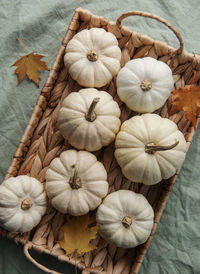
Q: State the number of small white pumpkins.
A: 7